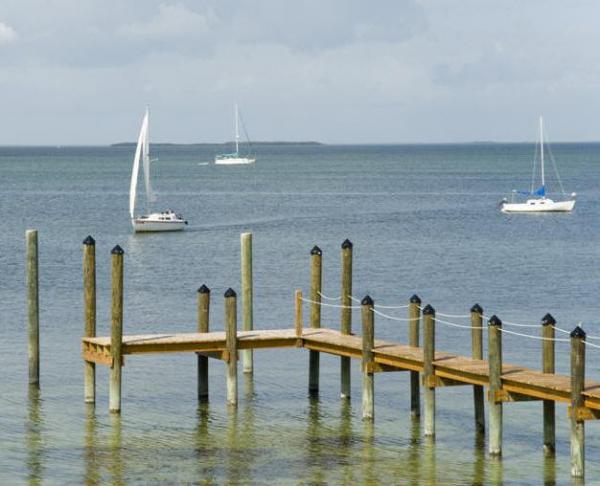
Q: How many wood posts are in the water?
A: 15